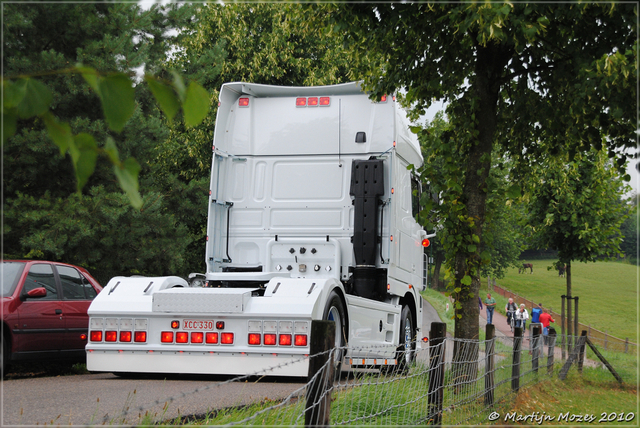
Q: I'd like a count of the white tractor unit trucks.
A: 1